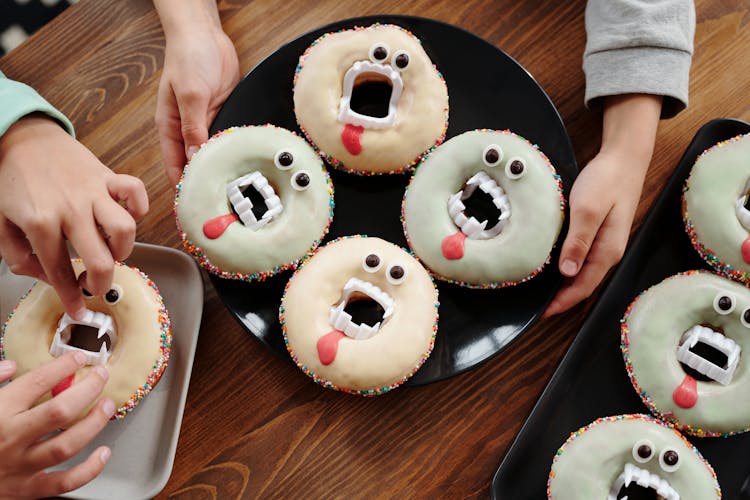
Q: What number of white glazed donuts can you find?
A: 3